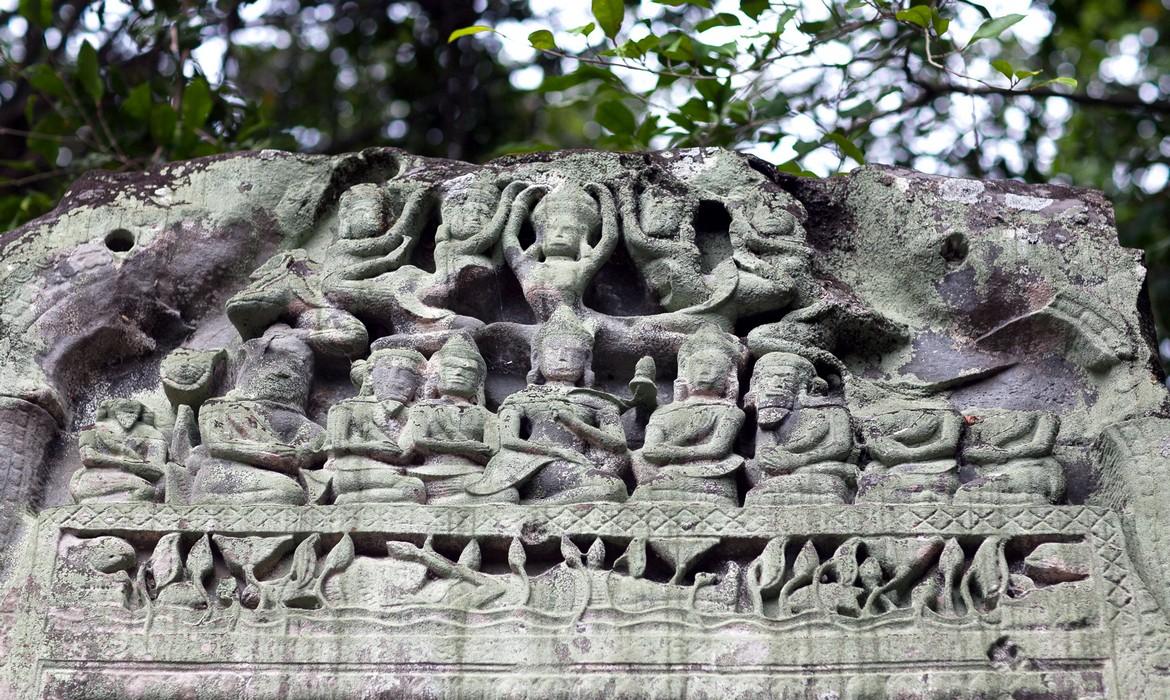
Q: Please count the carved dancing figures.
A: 5